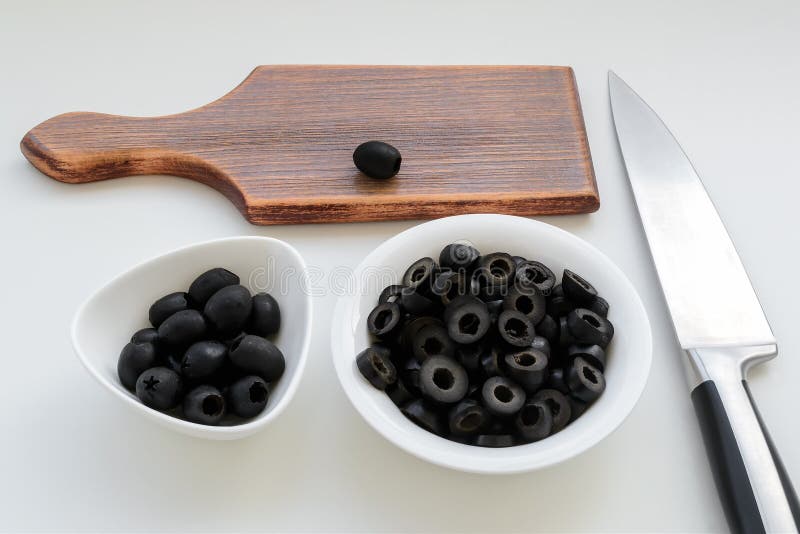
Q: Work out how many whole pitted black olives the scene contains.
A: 13